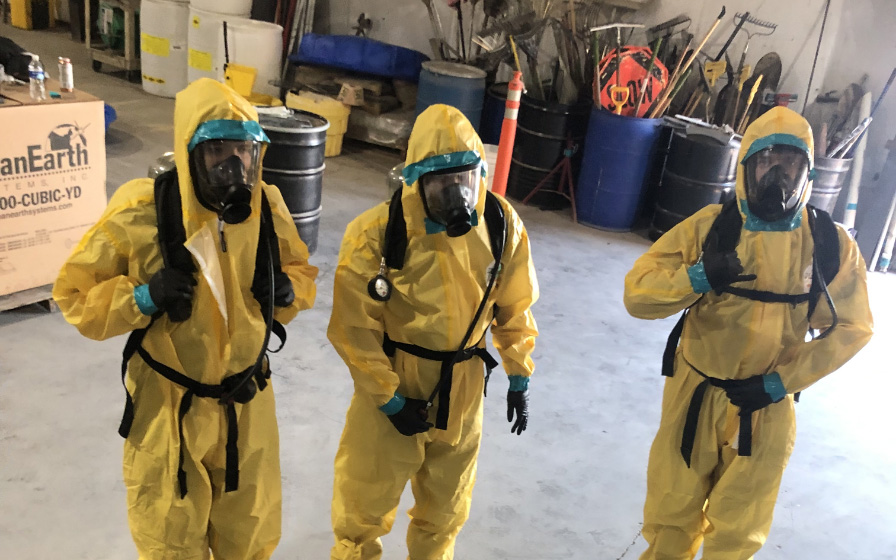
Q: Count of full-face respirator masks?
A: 3